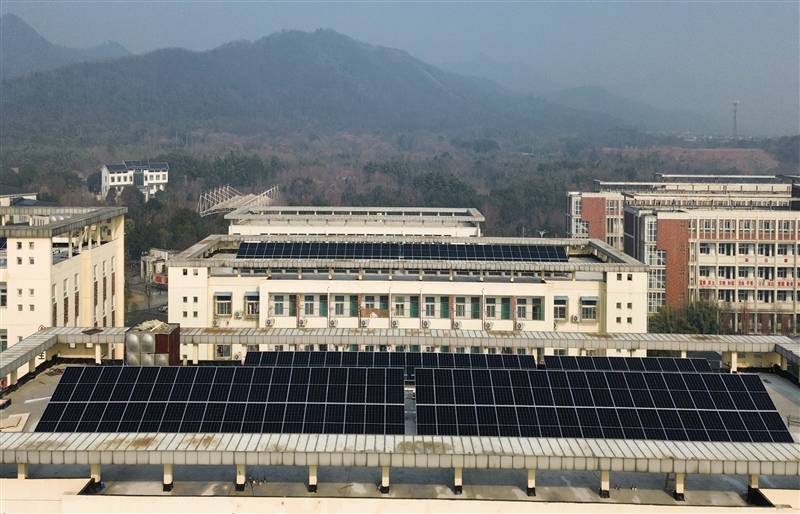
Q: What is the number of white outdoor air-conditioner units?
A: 14